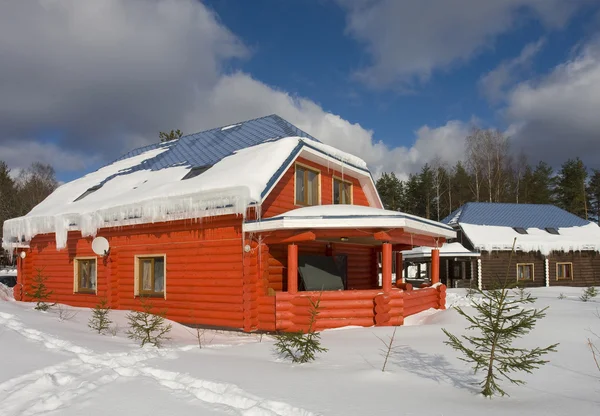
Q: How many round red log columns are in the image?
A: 4